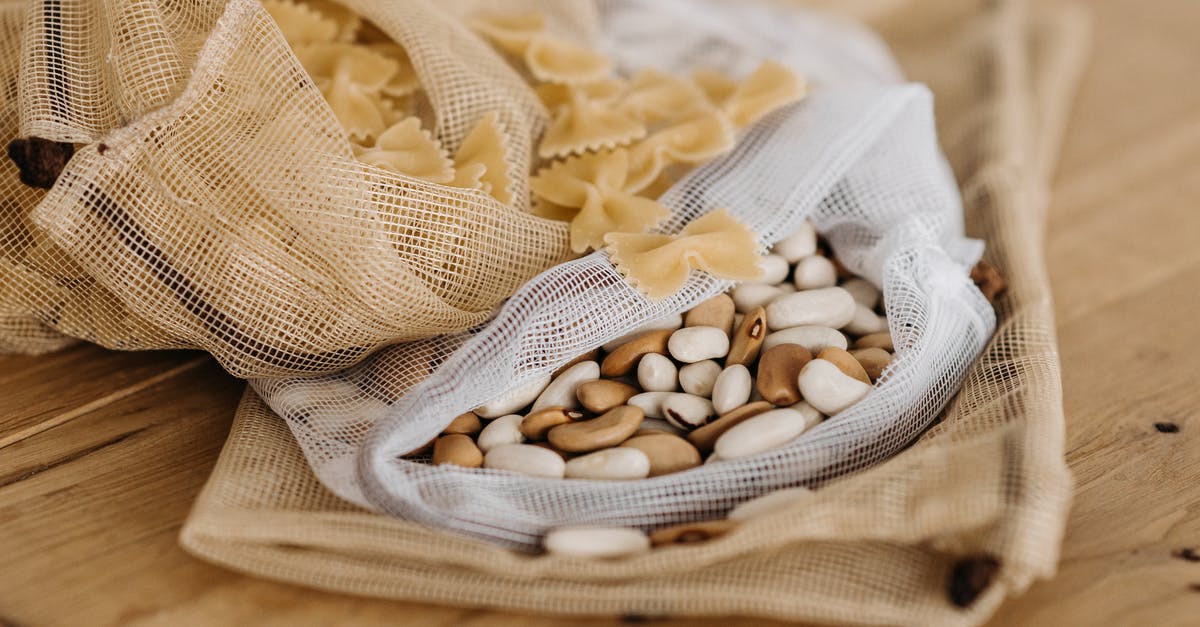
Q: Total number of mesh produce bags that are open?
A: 2